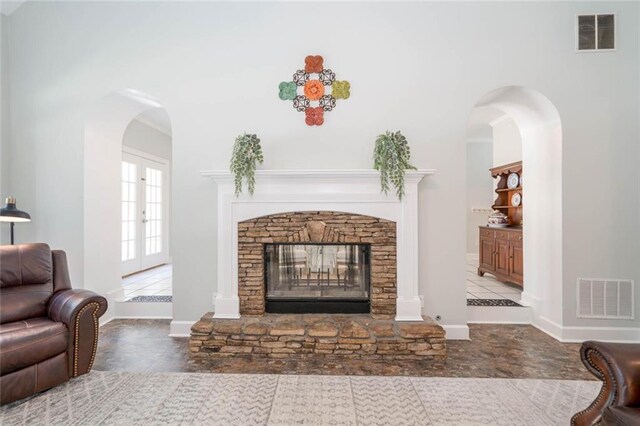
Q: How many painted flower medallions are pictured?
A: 5